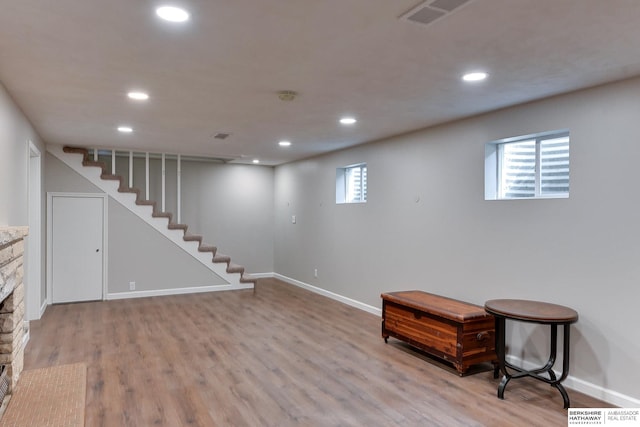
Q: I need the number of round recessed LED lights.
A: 7